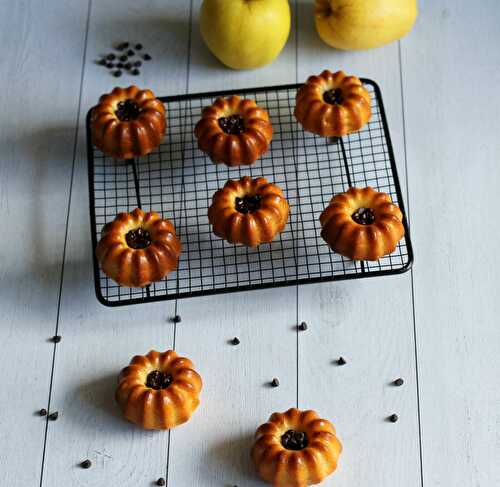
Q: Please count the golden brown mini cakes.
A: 8